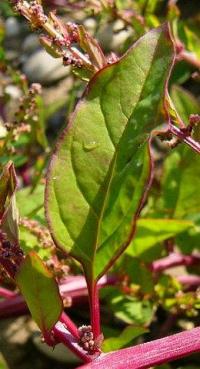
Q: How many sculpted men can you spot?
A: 0